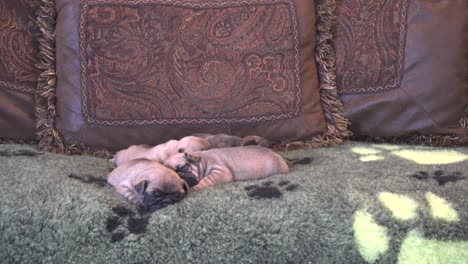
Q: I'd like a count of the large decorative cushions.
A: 3